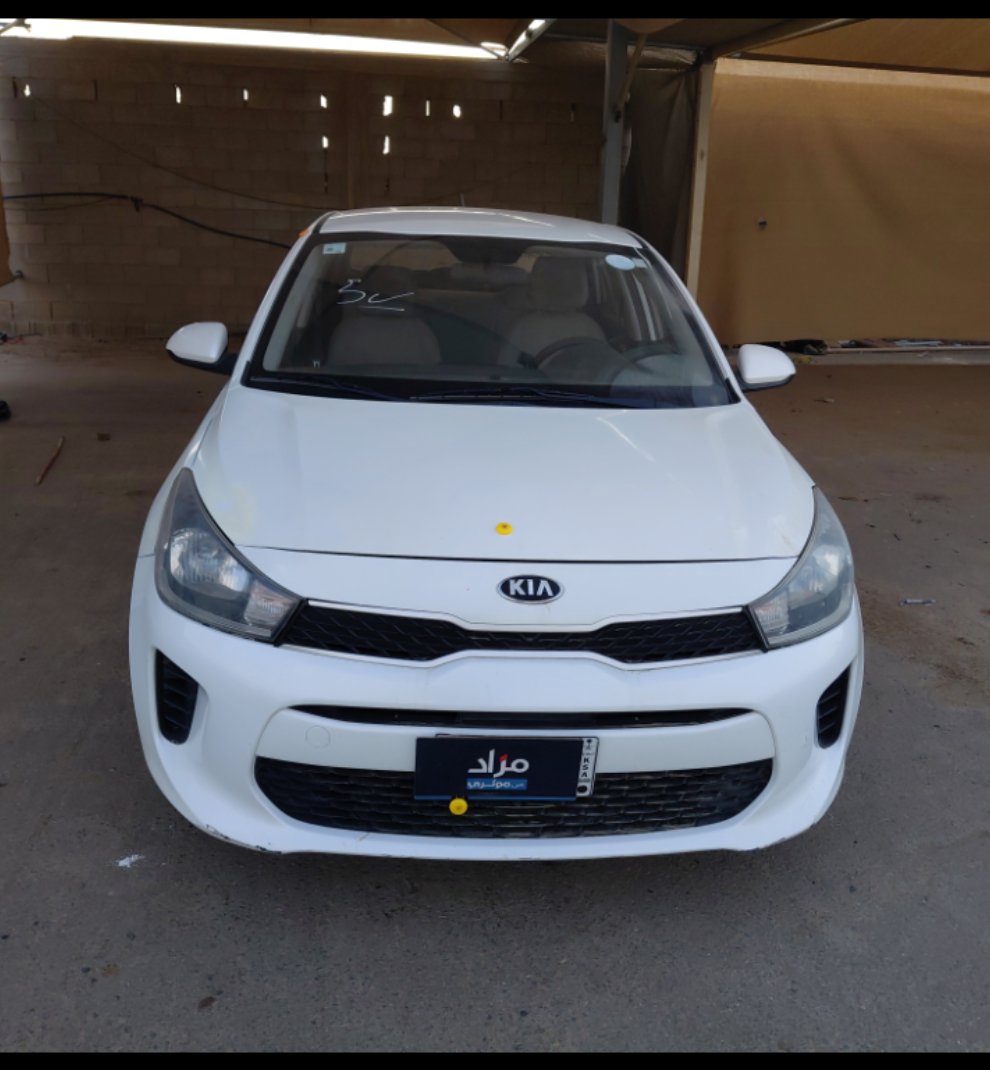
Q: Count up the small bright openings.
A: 9